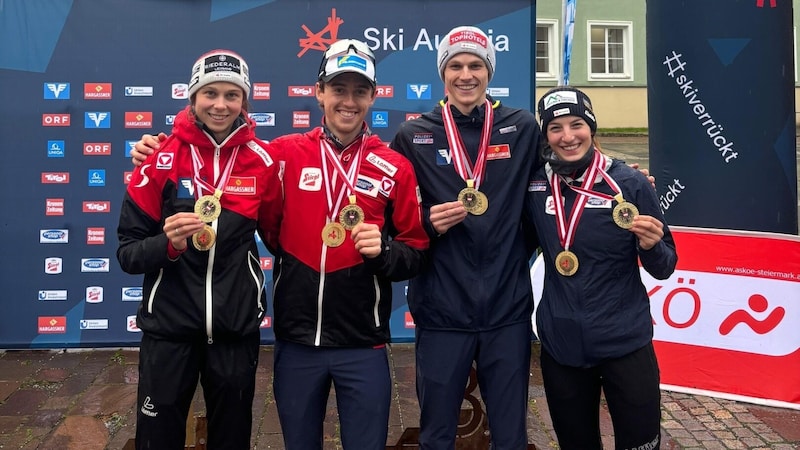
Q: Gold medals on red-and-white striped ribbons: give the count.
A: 8